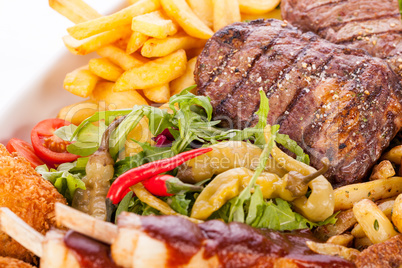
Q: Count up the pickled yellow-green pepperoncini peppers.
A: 4